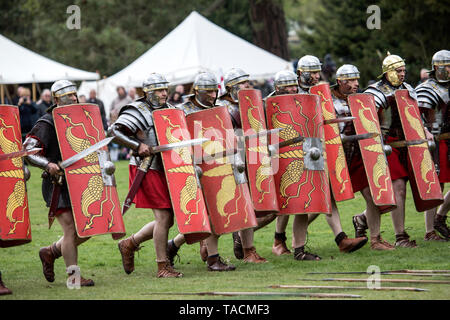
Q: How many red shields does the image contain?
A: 9